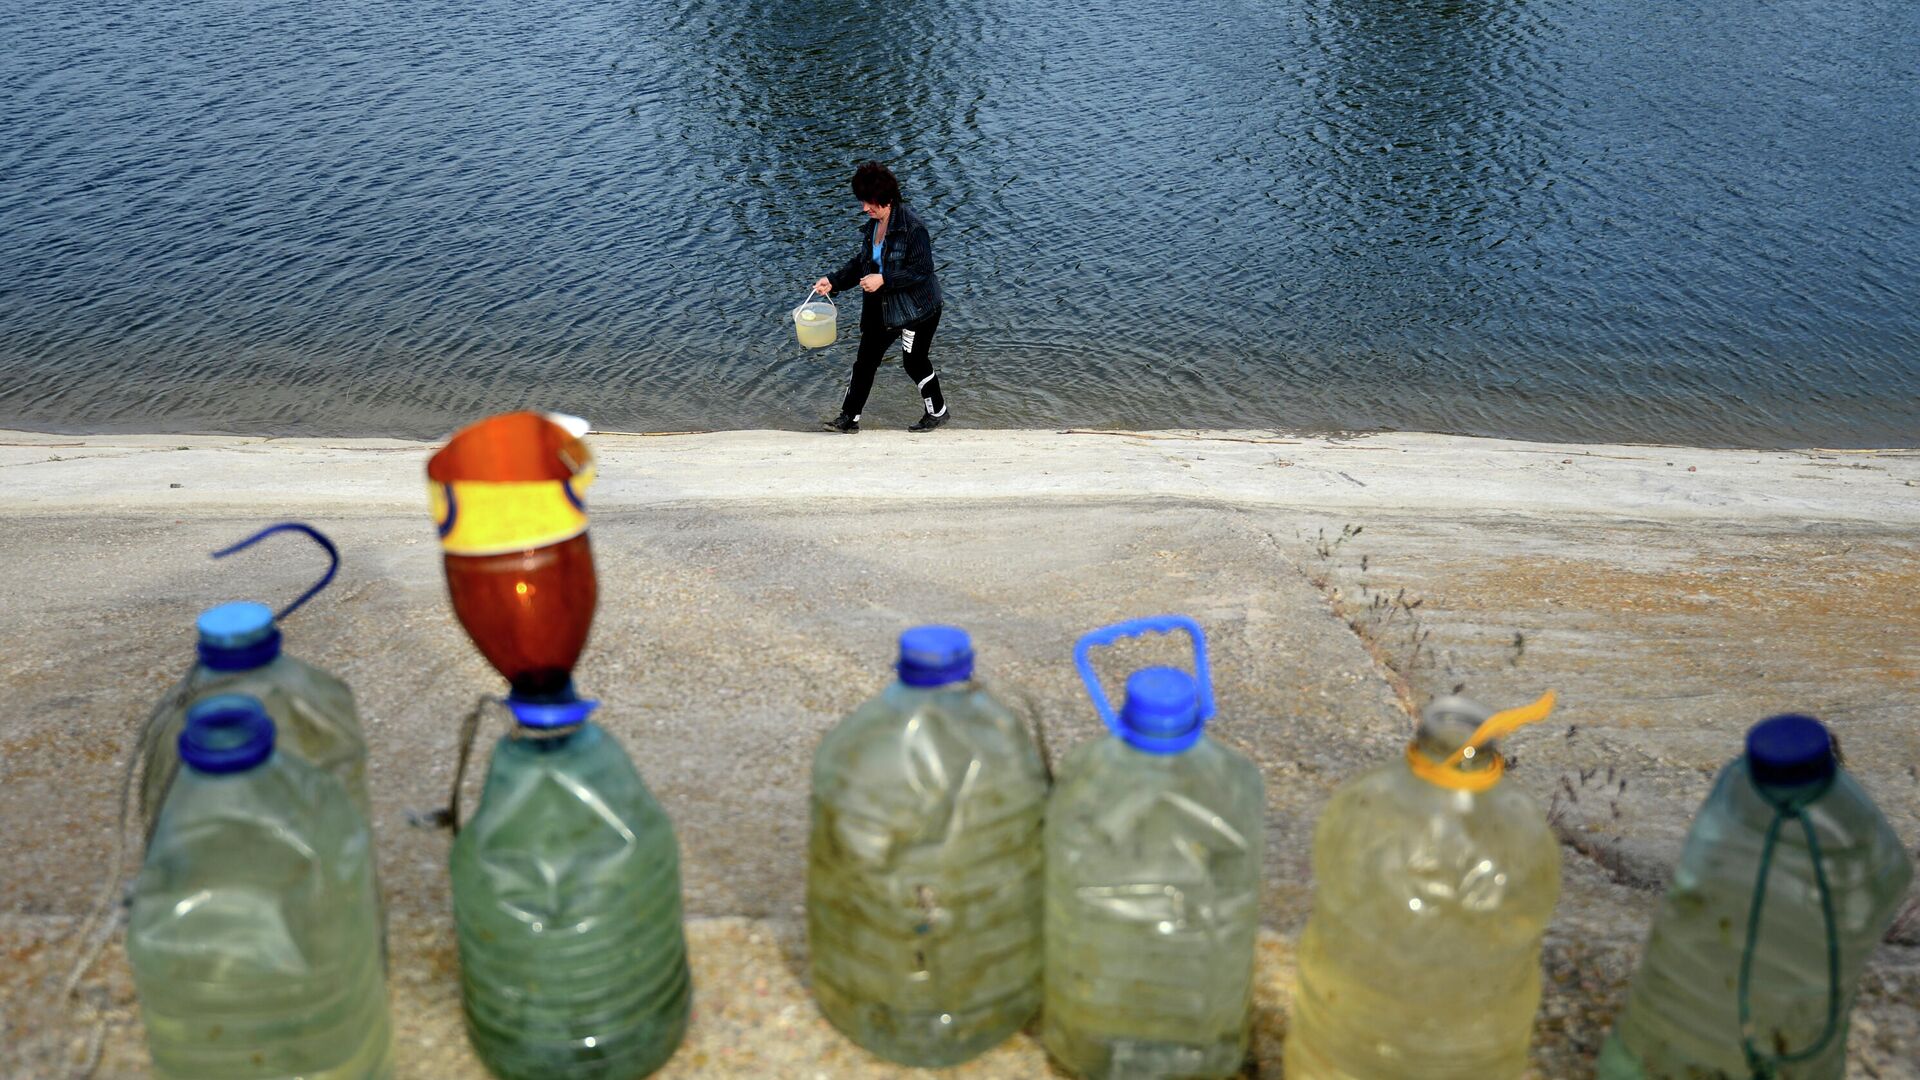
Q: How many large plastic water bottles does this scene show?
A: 7